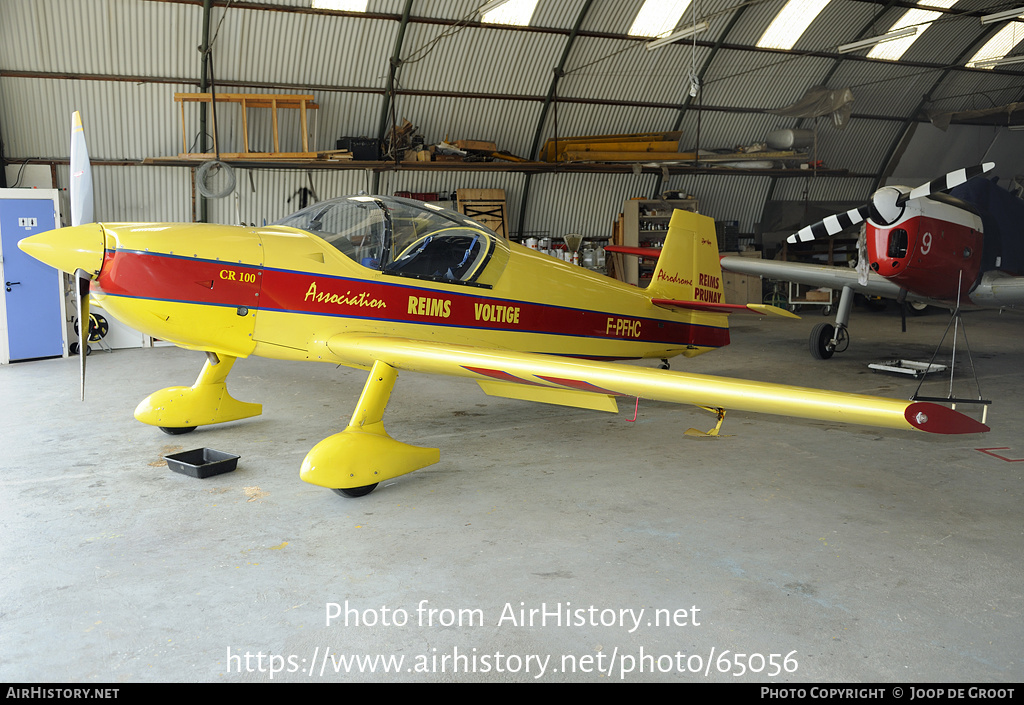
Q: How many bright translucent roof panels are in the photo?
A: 6